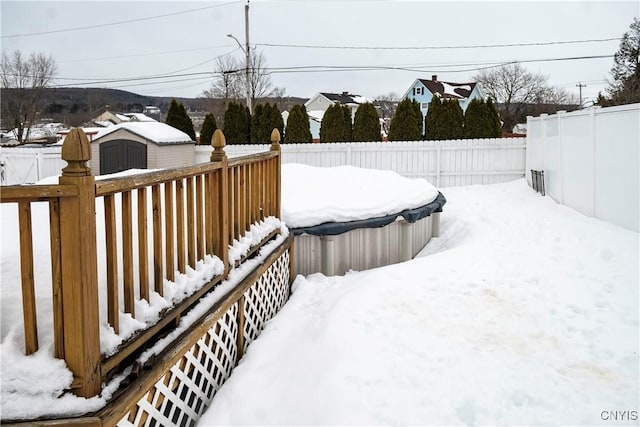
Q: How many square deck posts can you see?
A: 3